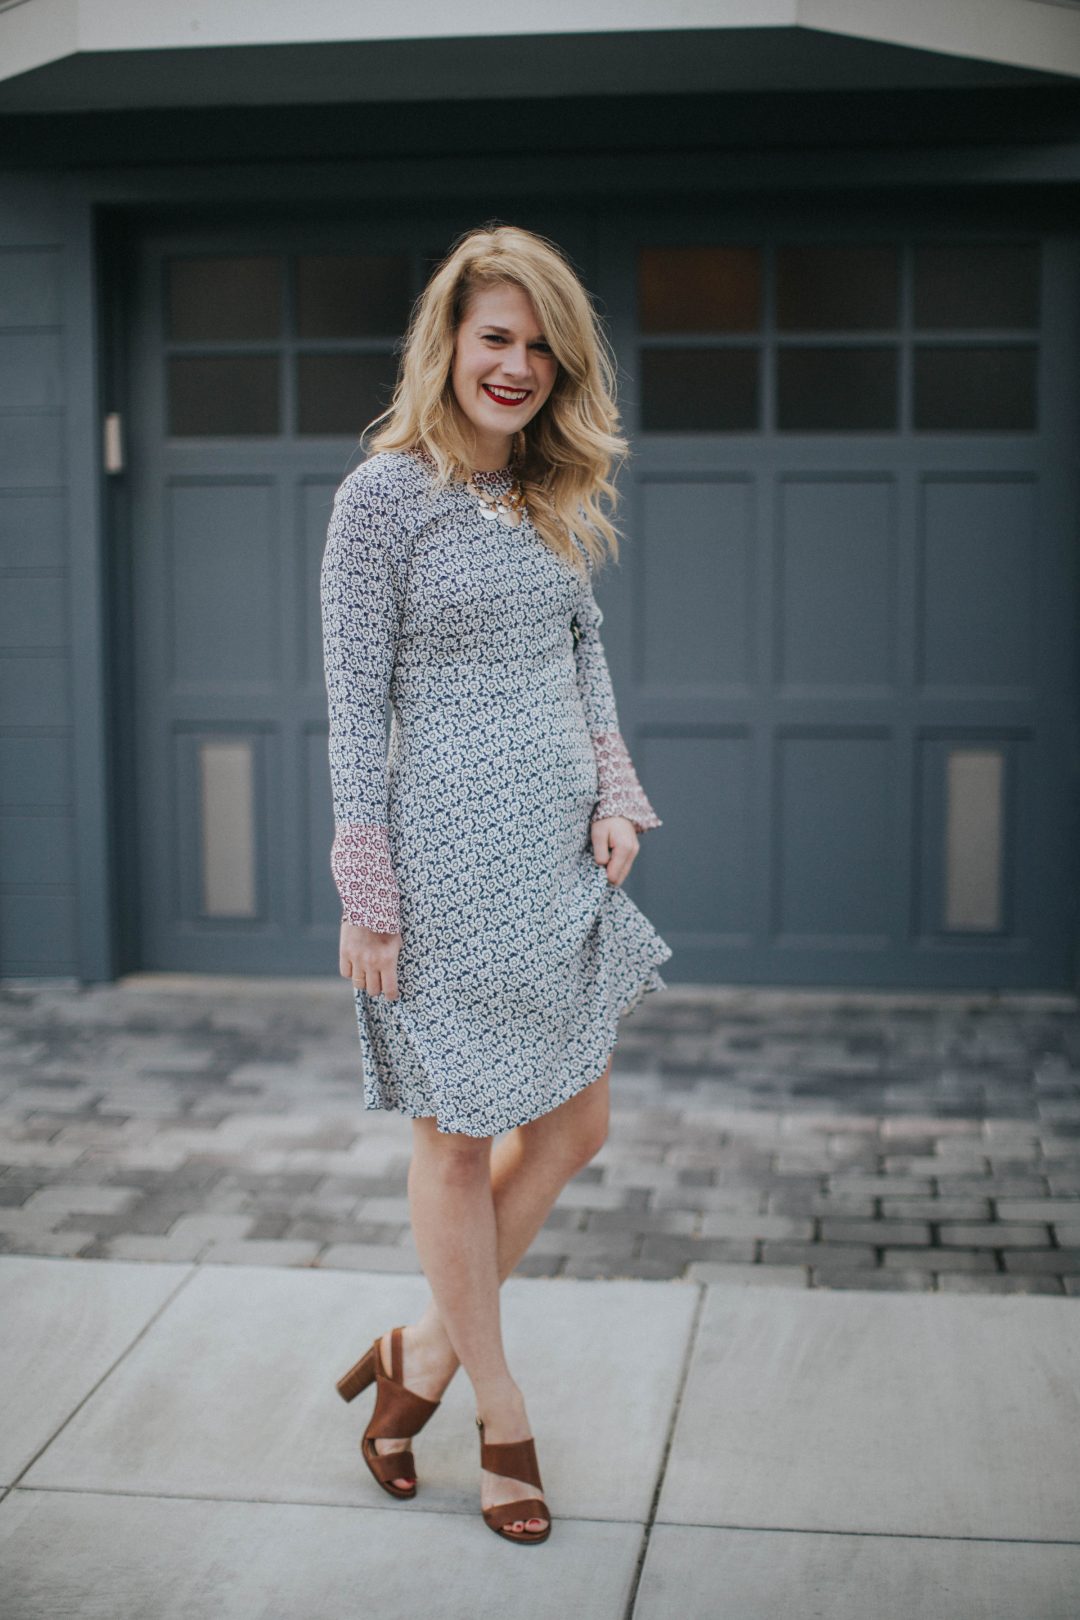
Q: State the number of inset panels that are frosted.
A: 2